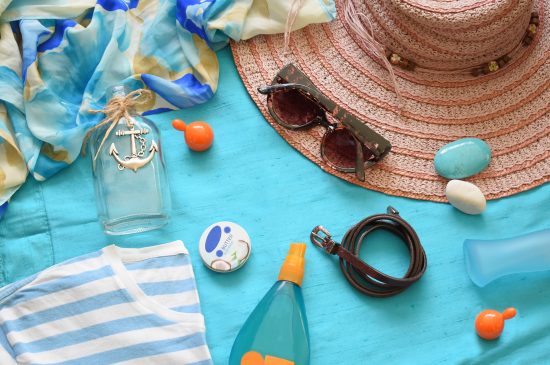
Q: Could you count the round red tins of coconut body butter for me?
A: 0